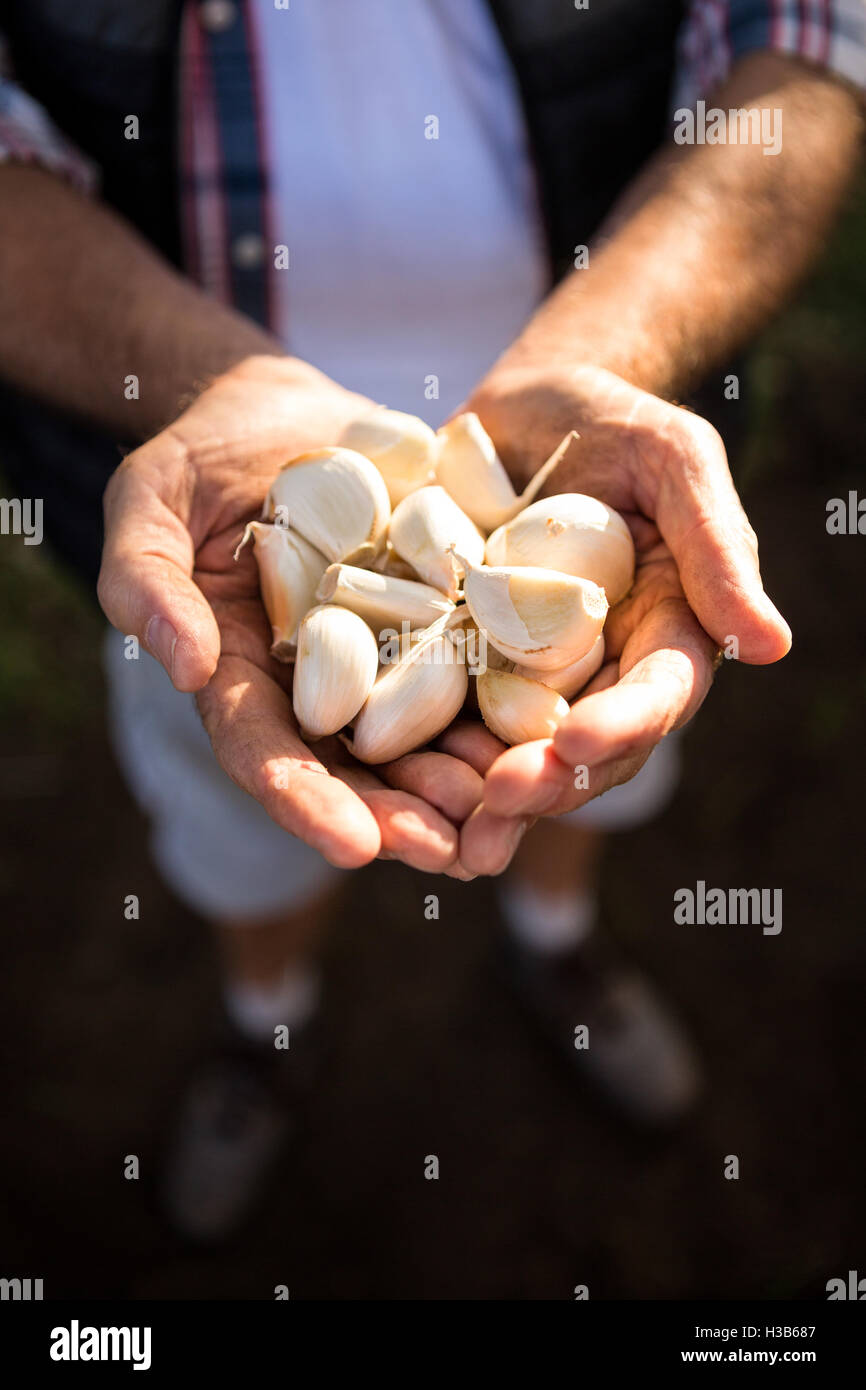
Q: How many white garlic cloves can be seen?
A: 12